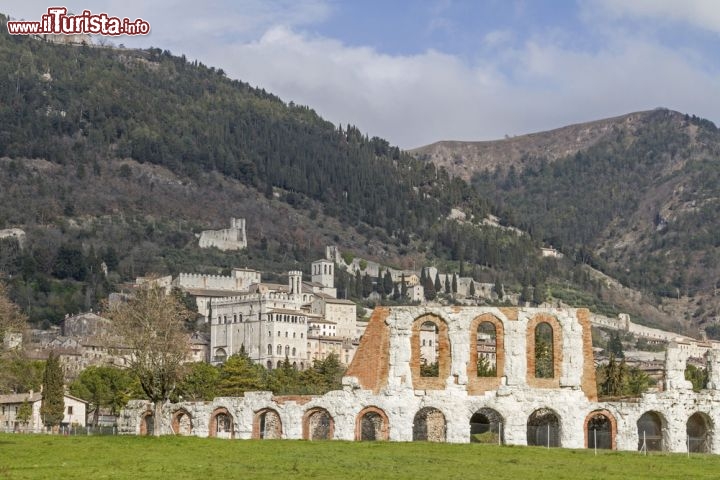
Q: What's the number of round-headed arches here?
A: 15